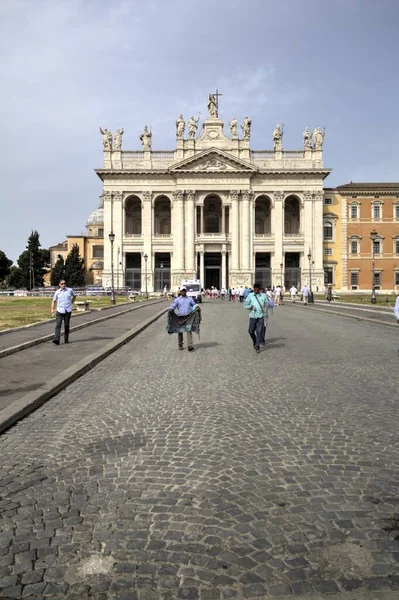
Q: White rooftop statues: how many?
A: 11